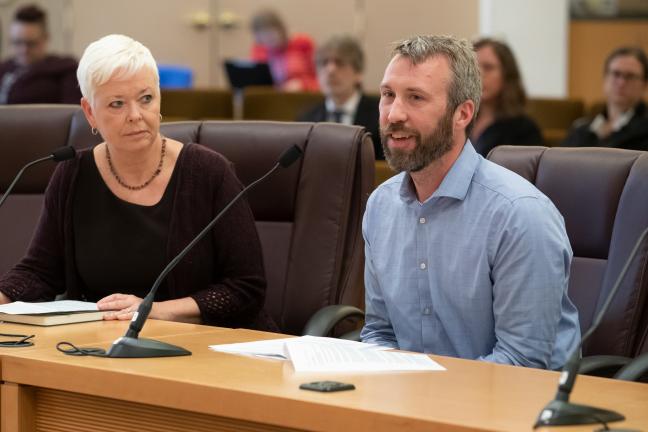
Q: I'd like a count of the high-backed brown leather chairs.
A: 3